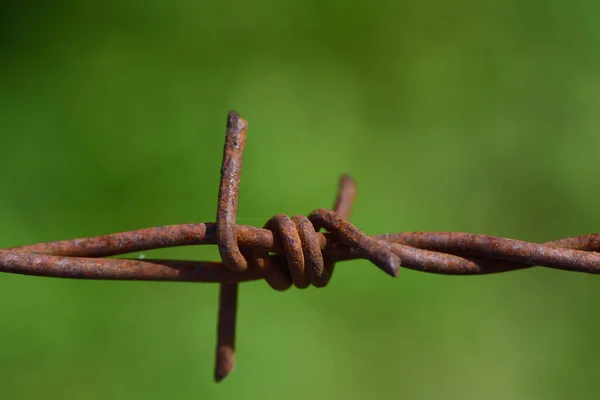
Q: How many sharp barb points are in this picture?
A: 4